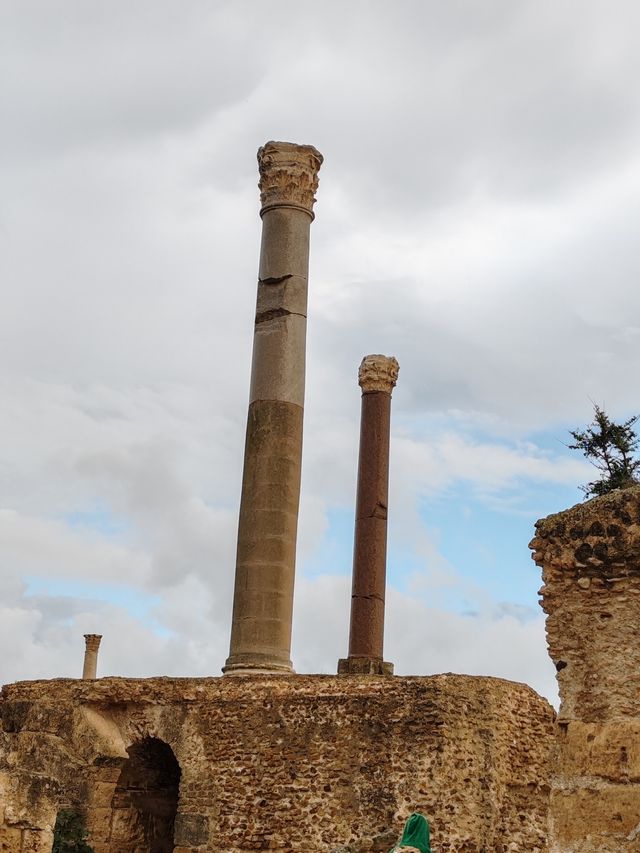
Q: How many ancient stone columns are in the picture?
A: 3